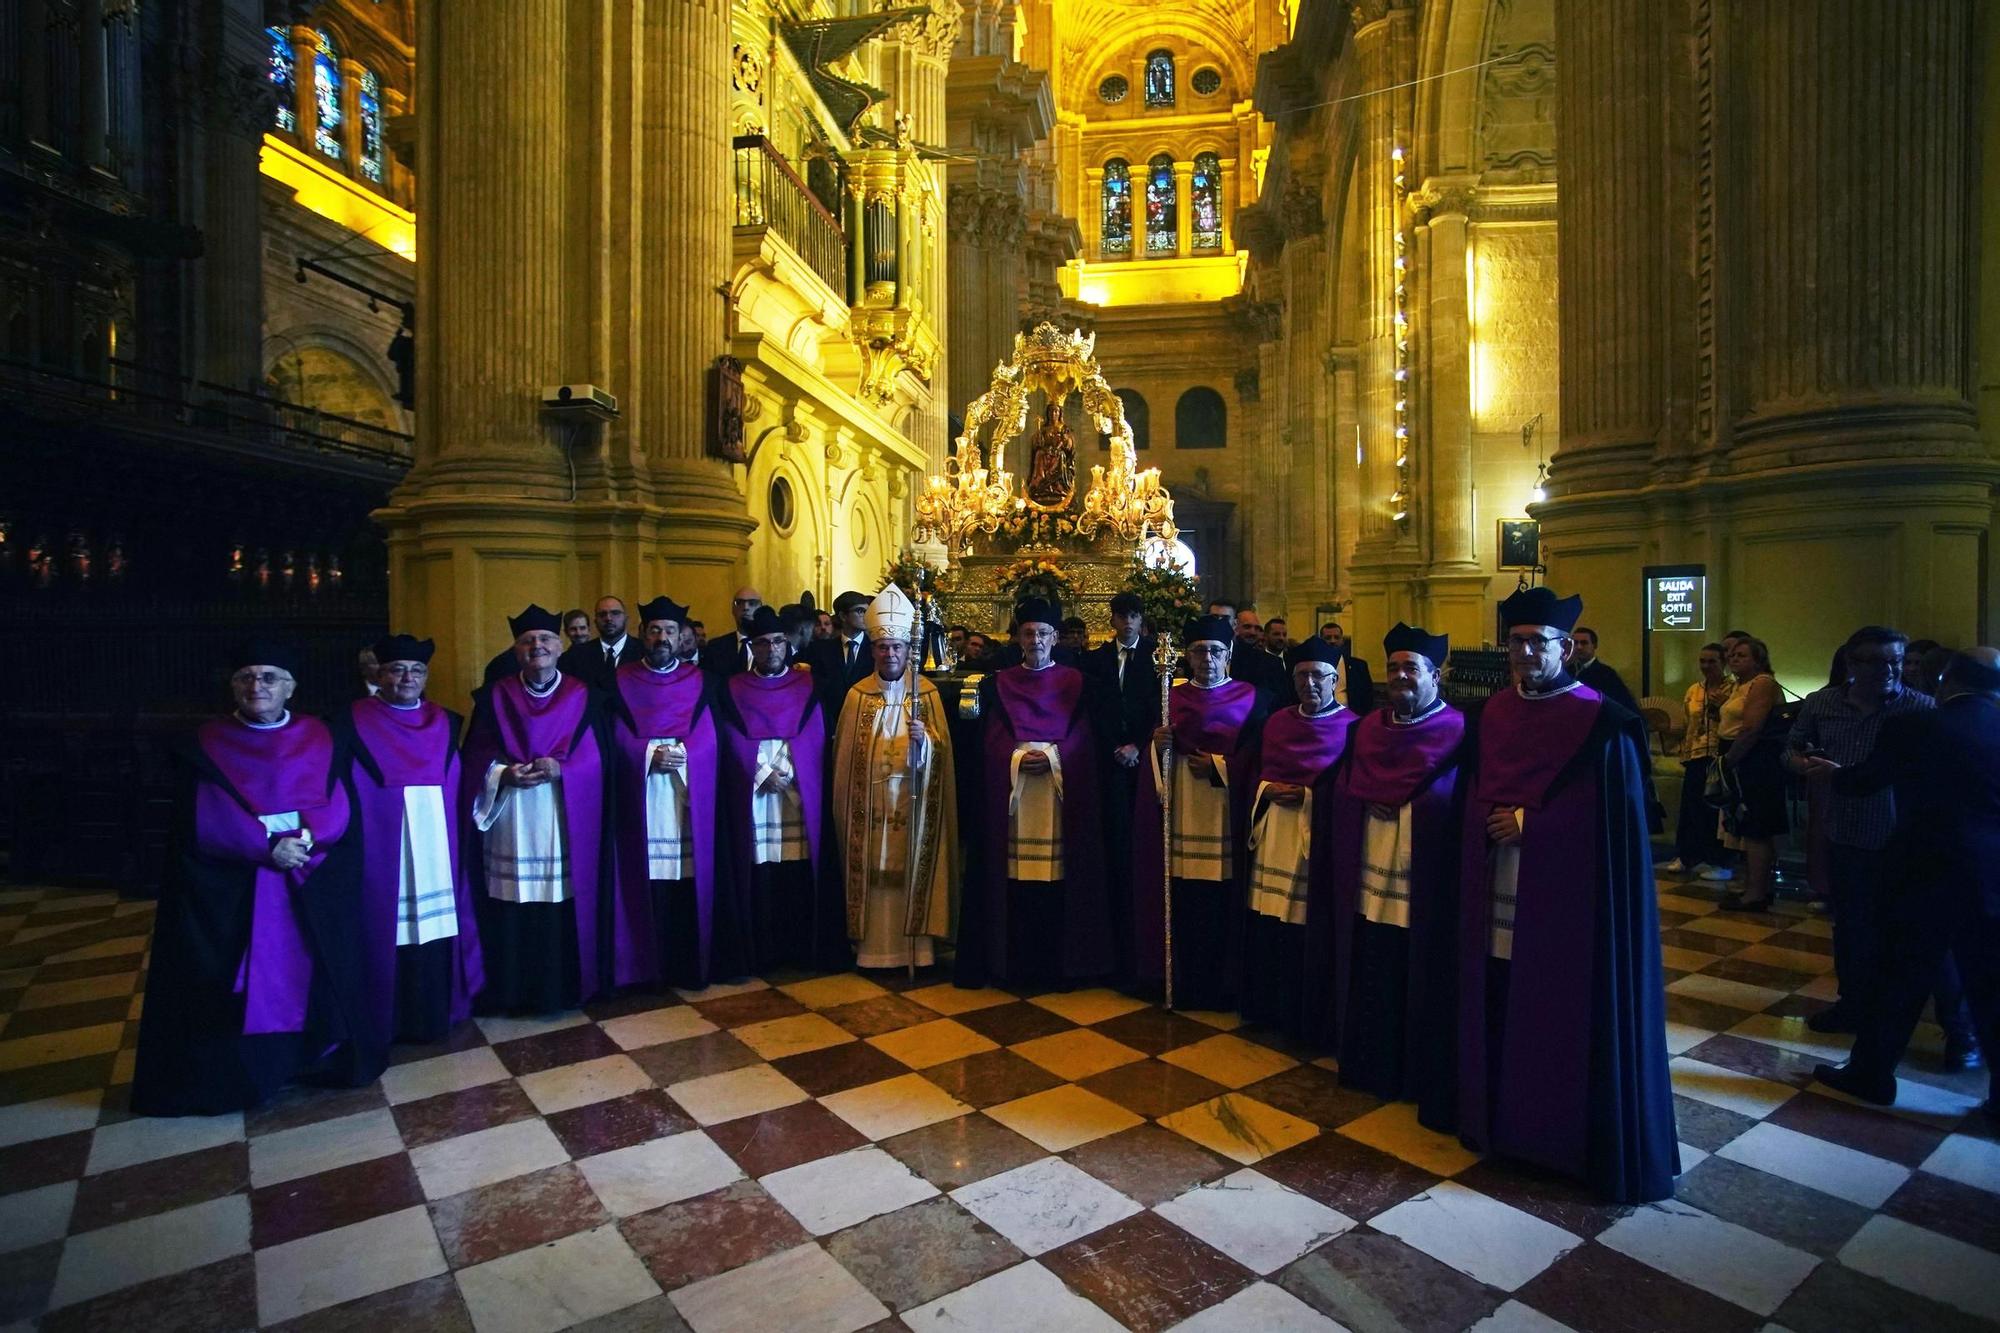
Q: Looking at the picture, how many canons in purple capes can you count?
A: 10